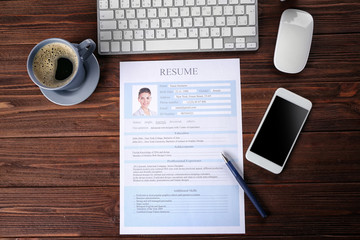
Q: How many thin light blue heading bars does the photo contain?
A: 3